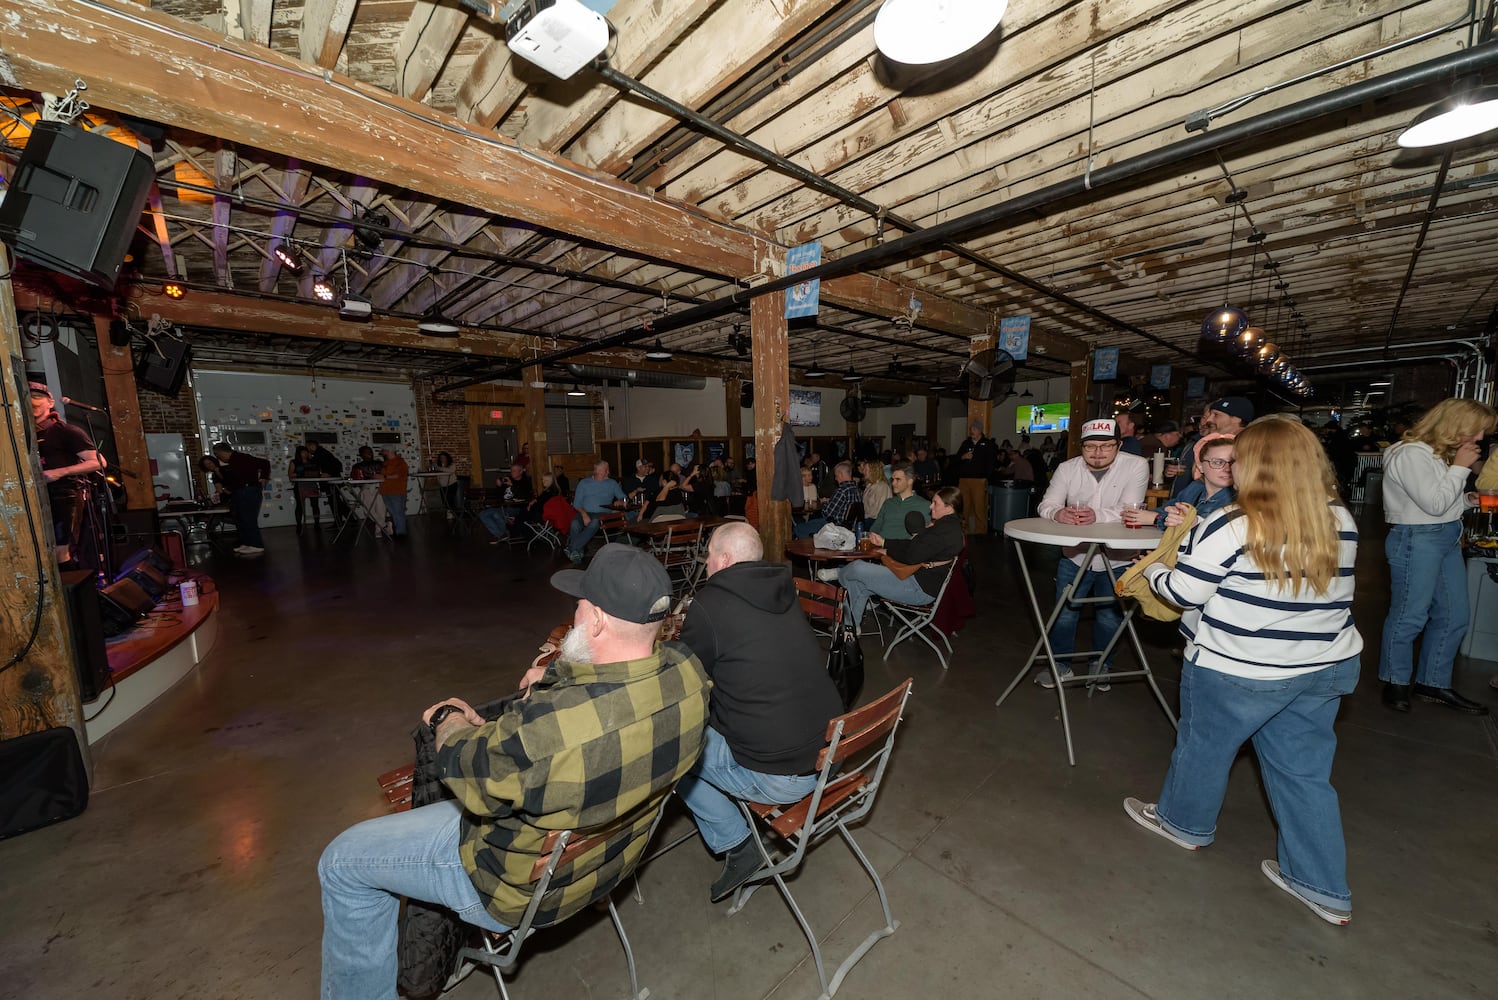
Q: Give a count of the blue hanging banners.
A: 5